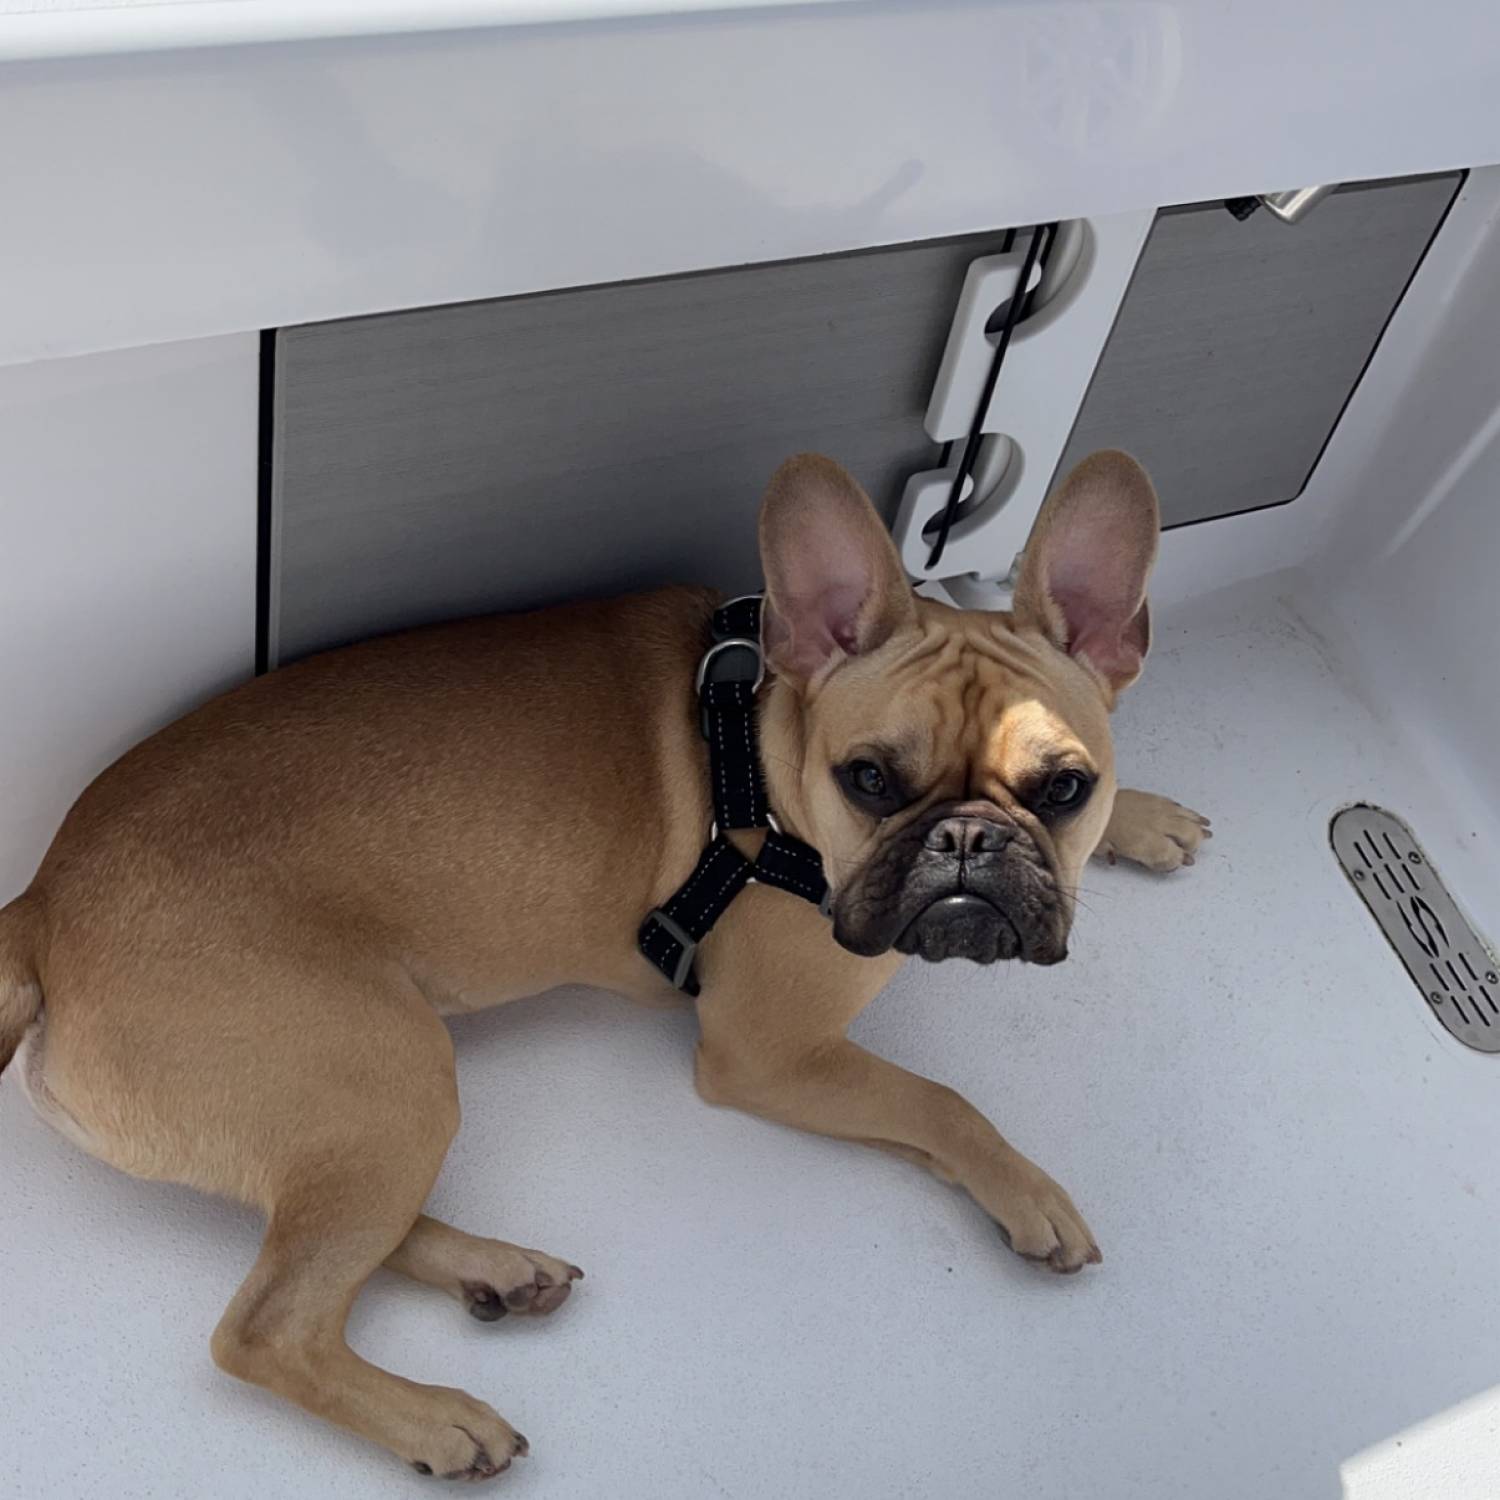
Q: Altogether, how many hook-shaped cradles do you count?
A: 2